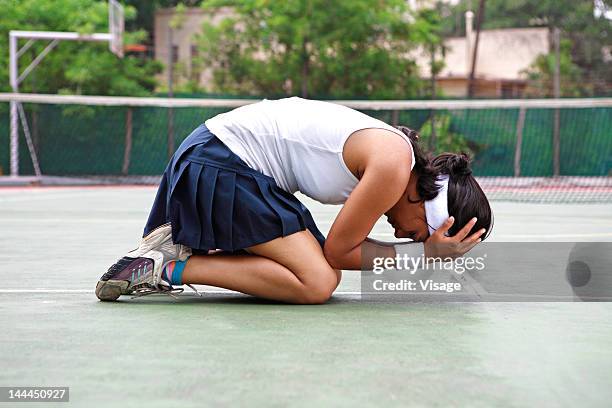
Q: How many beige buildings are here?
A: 2